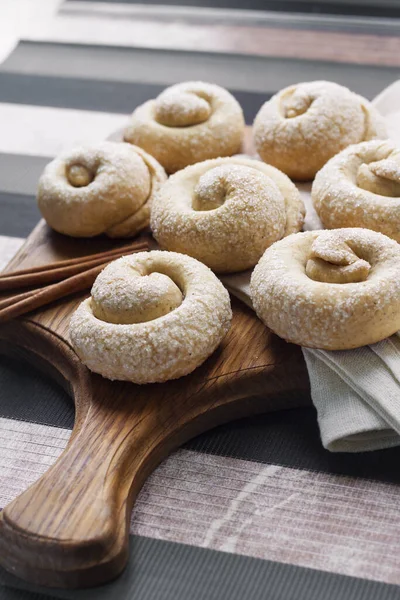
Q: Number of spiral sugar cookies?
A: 7